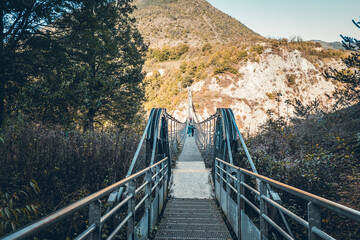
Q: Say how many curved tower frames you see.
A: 2